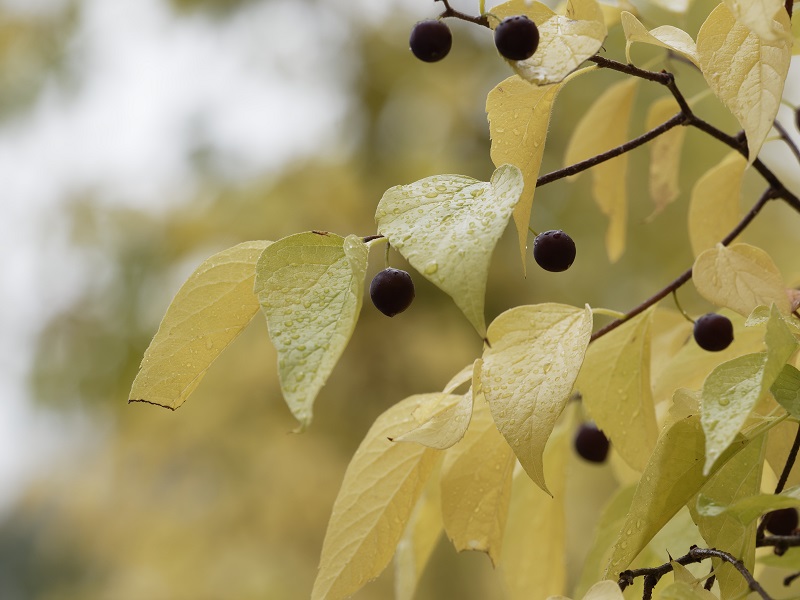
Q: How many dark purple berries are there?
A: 7